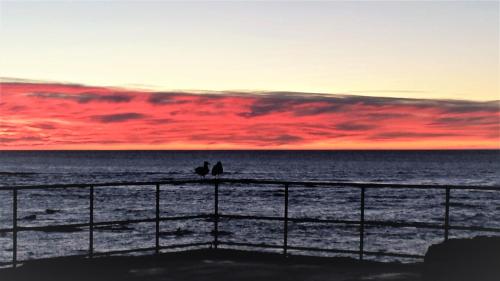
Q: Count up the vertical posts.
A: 7